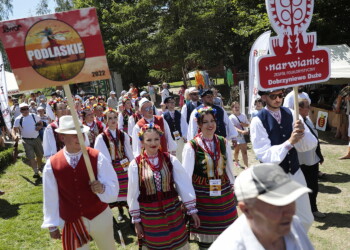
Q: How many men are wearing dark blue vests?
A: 4